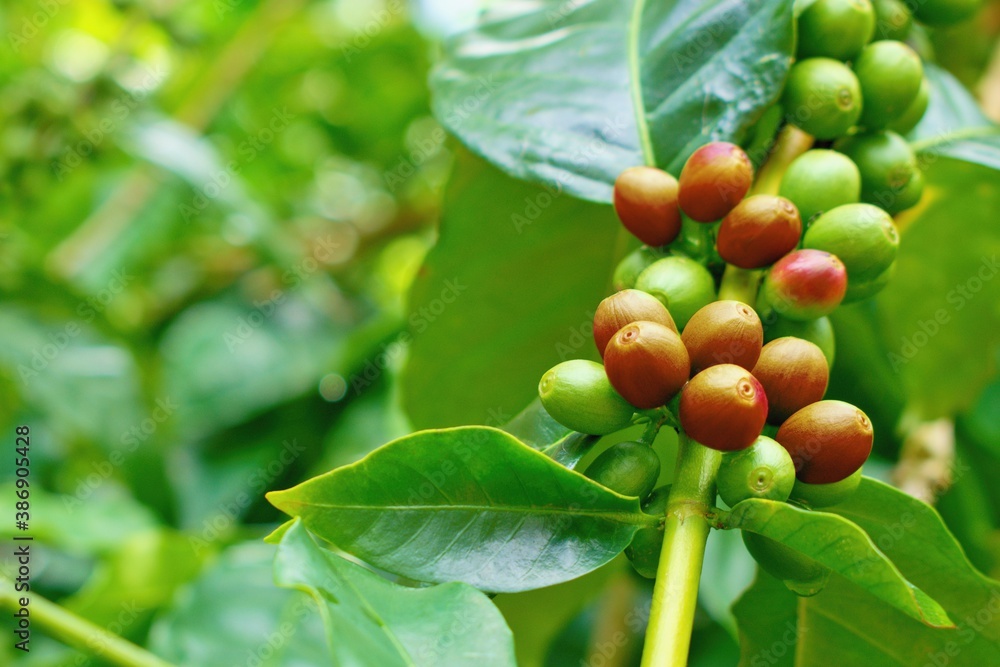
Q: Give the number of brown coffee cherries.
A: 9